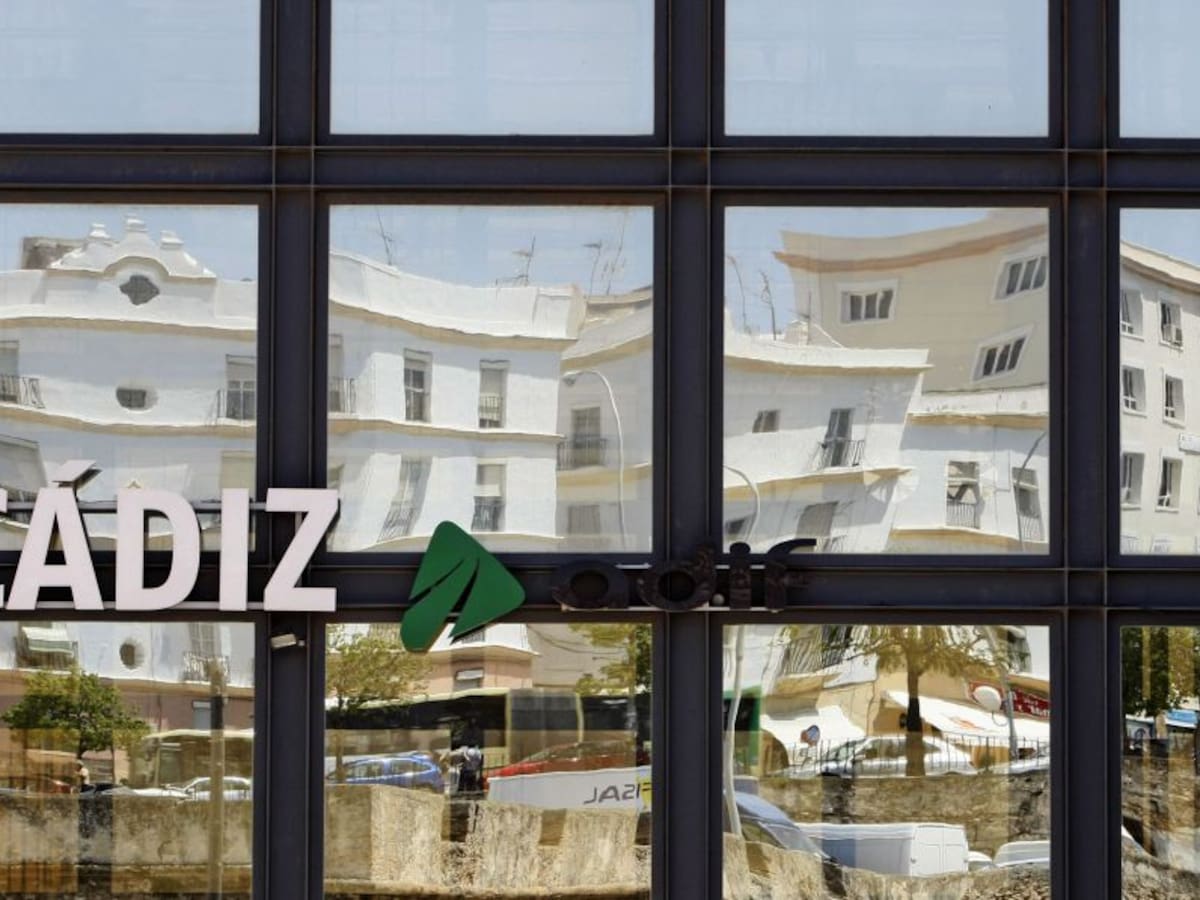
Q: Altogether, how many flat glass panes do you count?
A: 12